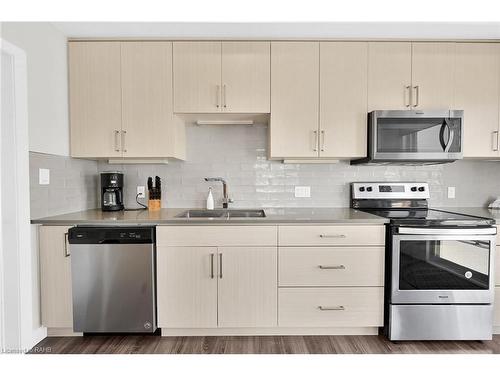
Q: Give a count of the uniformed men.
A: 0